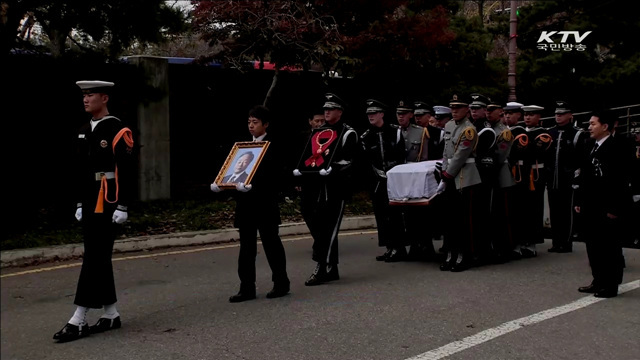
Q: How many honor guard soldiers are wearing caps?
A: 12